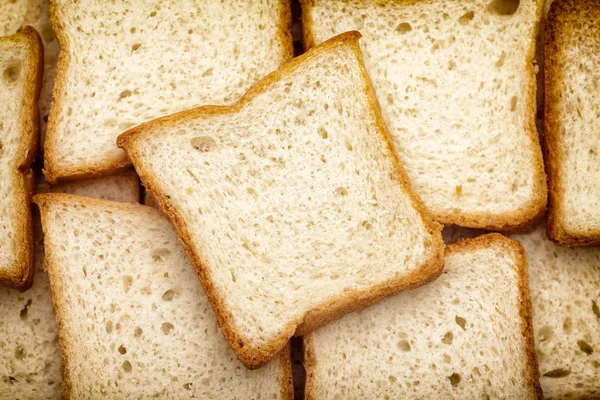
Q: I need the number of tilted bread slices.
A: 1